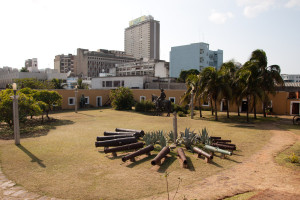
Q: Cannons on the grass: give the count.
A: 14